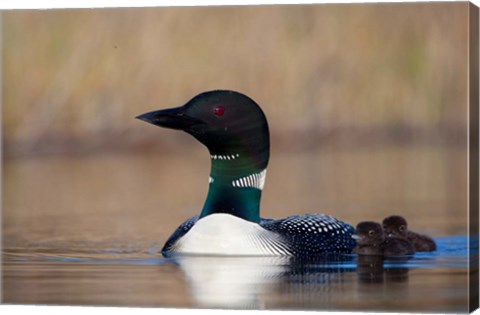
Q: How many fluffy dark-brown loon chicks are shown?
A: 2